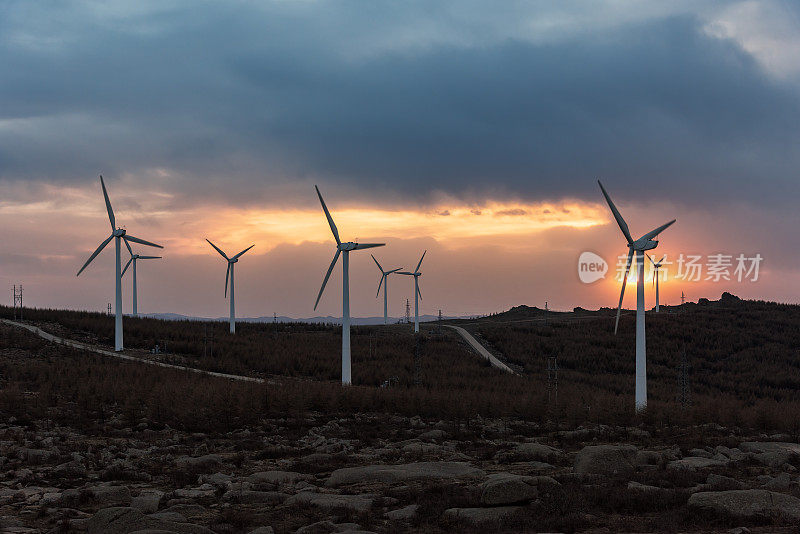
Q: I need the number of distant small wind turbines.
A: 5